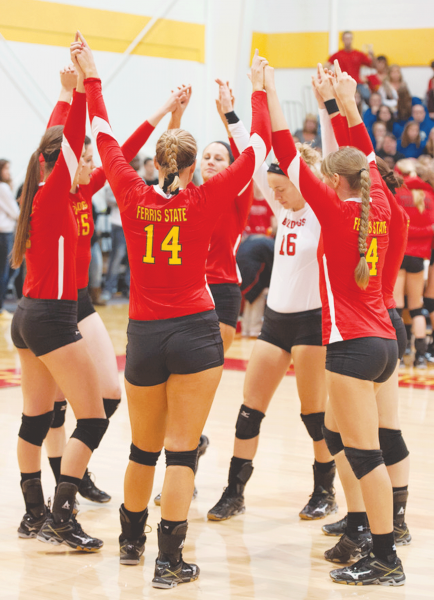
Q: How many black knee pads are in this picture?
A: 11